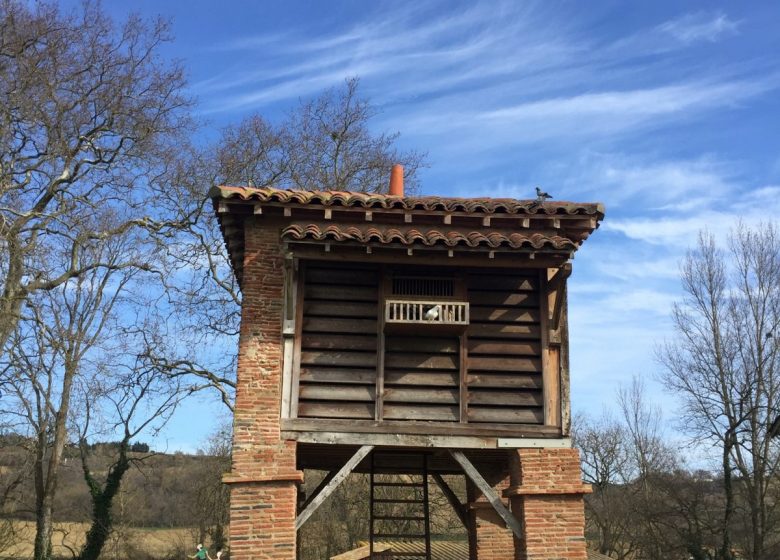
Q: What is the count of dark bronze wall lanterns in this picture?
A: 0